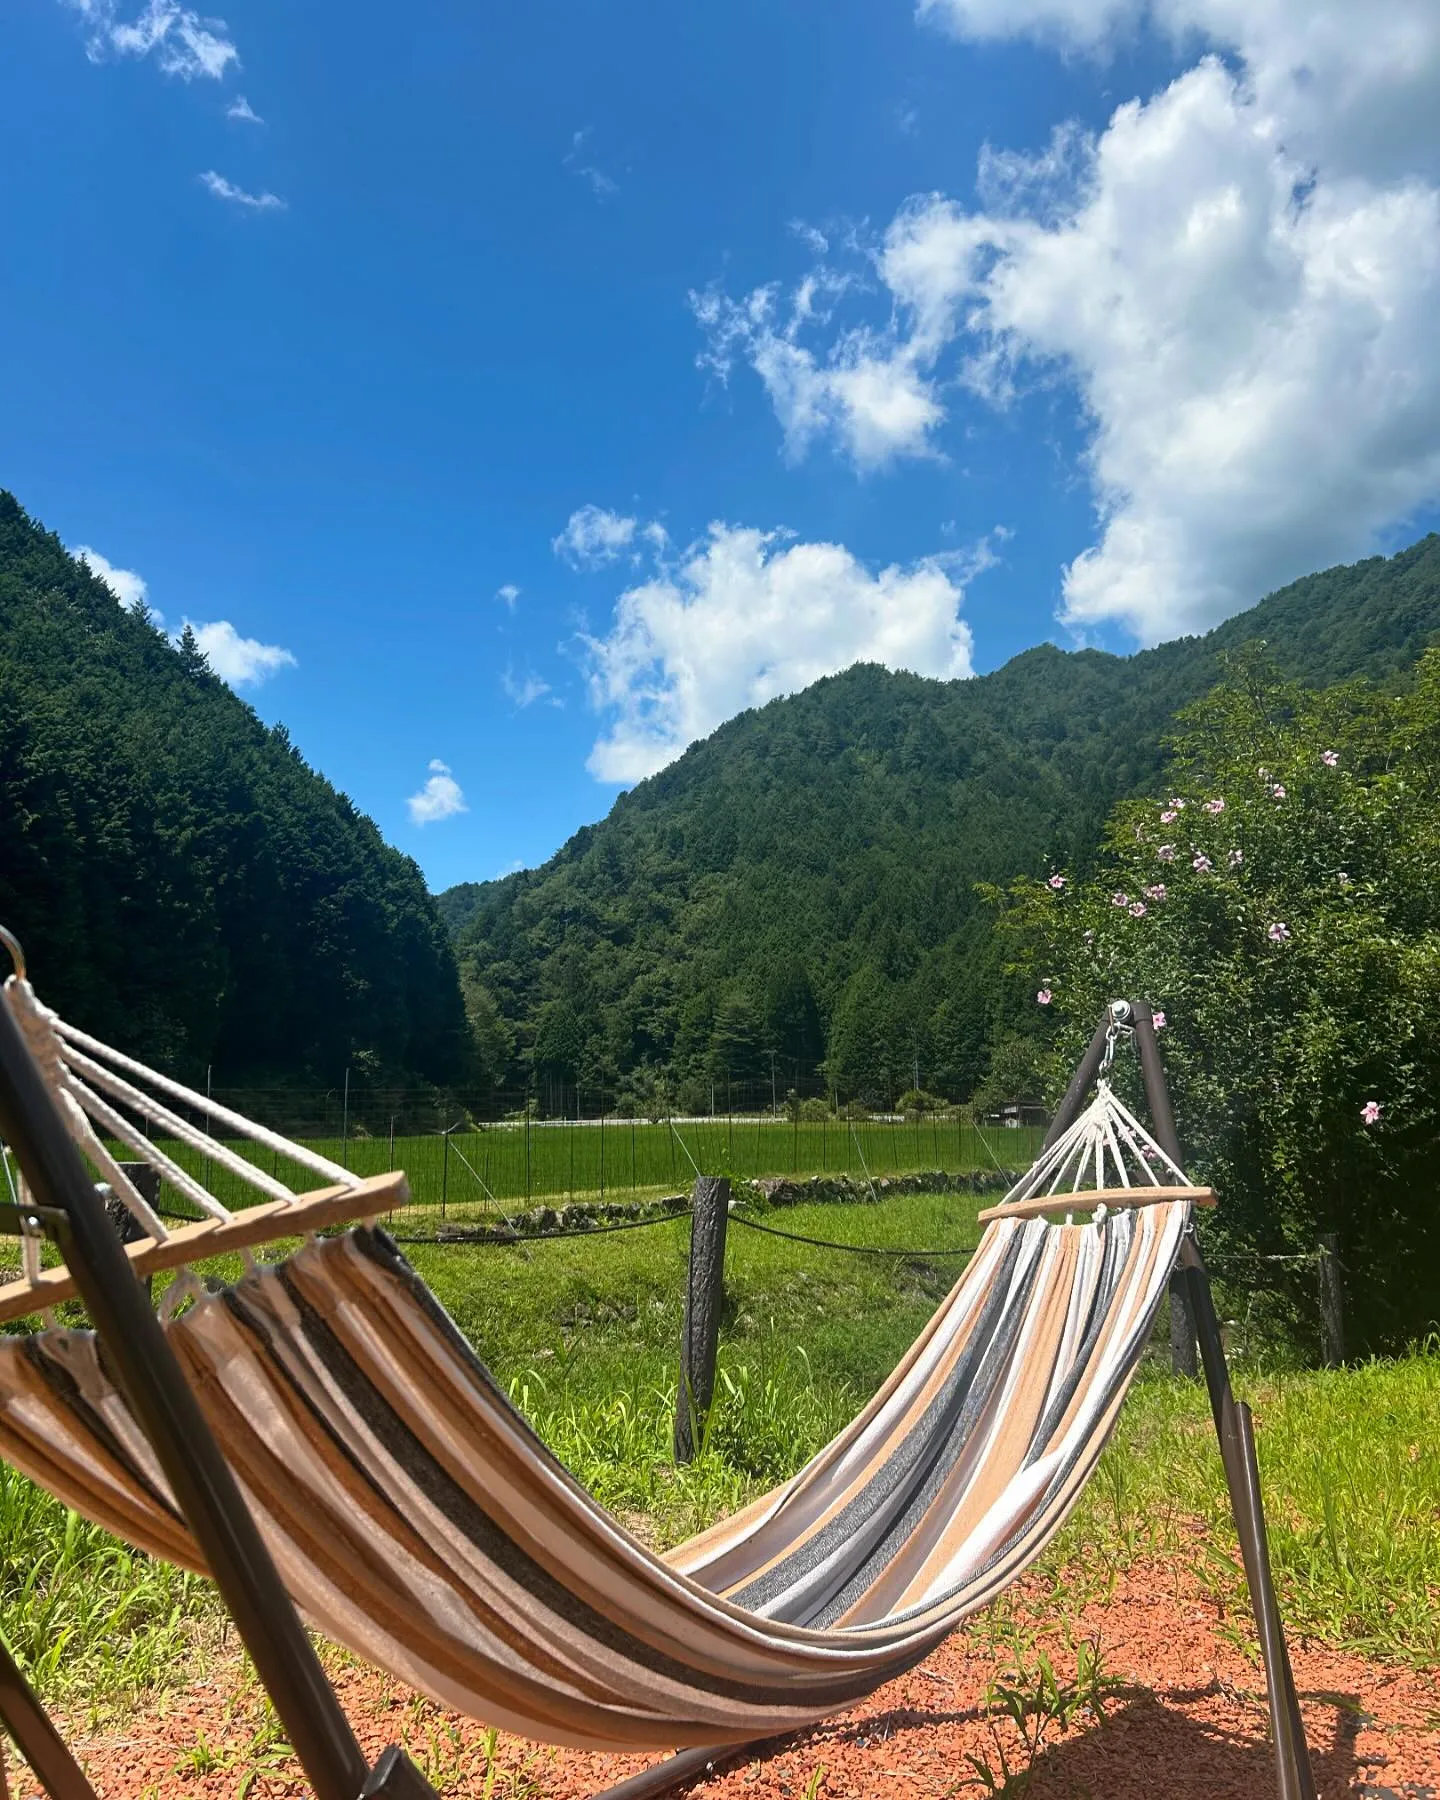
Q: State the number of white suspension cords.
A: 13